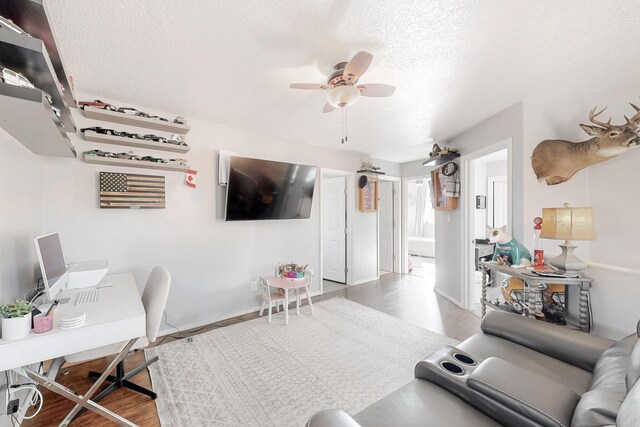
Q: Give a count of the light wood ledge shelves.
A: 3